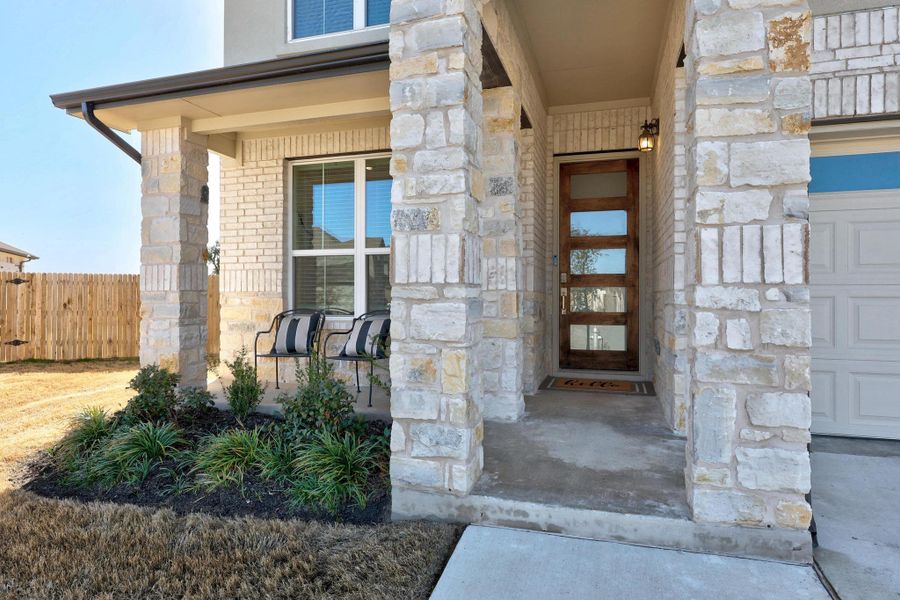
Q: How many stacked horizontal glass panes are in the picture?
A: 5